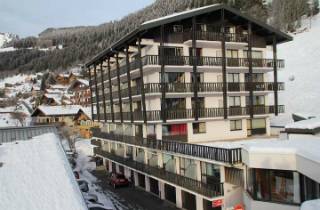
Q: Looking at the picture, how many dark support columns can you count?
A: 12